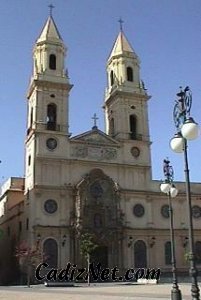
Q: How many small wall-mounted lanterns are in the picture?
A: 5